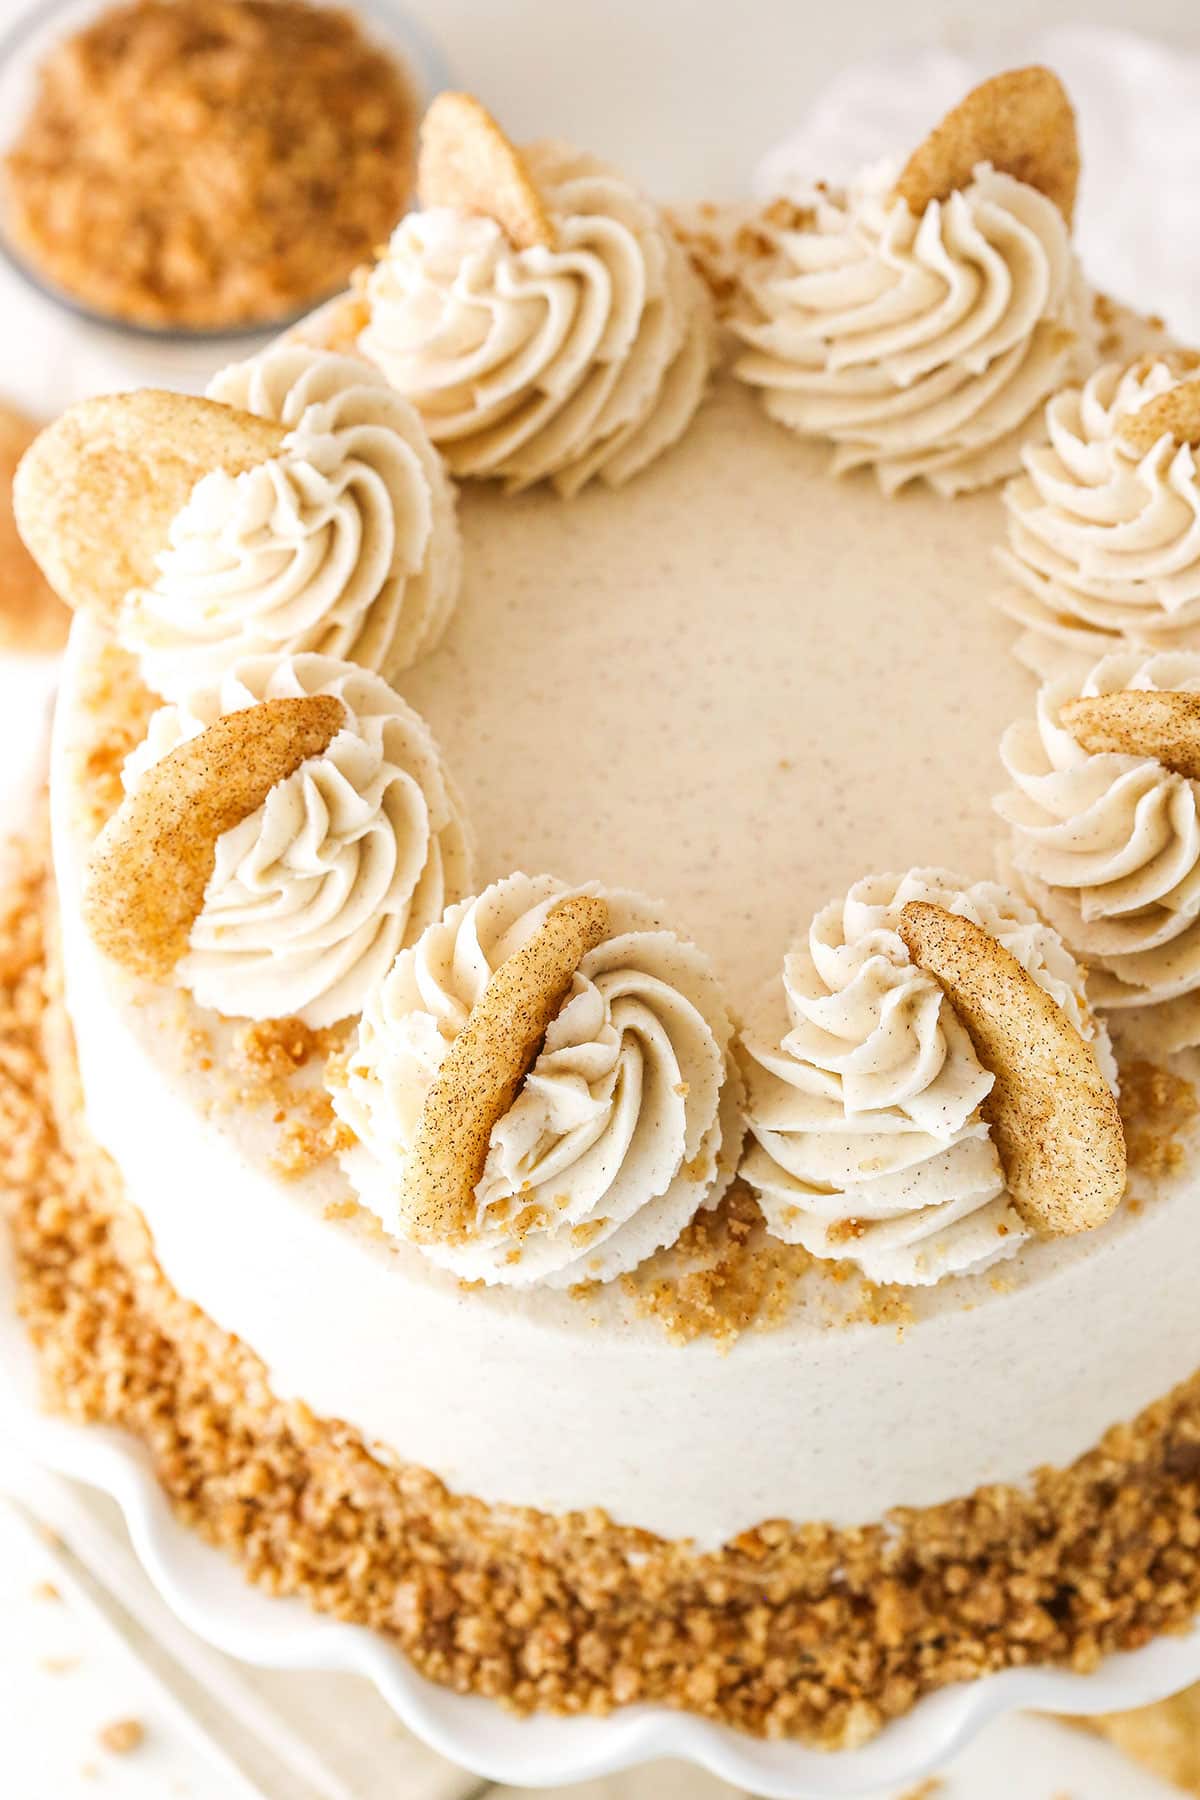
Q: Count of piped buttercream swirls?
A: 8